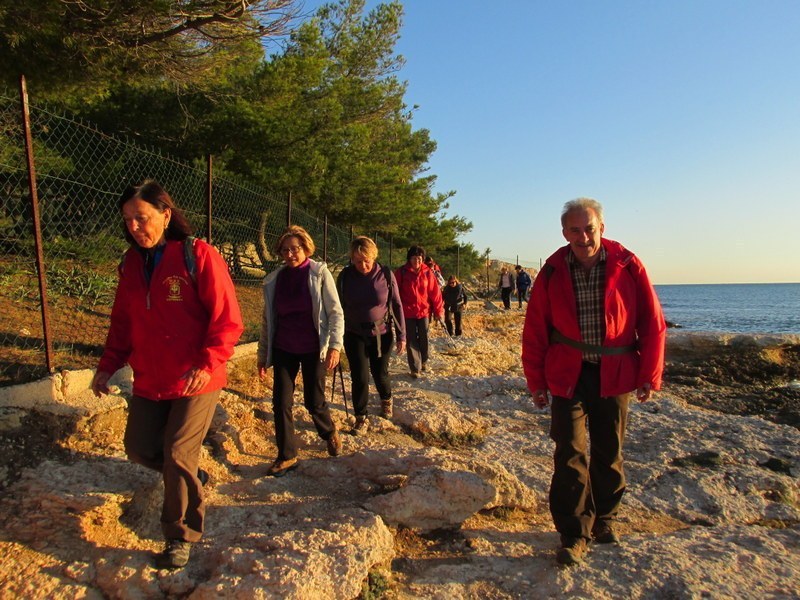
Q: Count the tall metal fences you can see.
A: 1